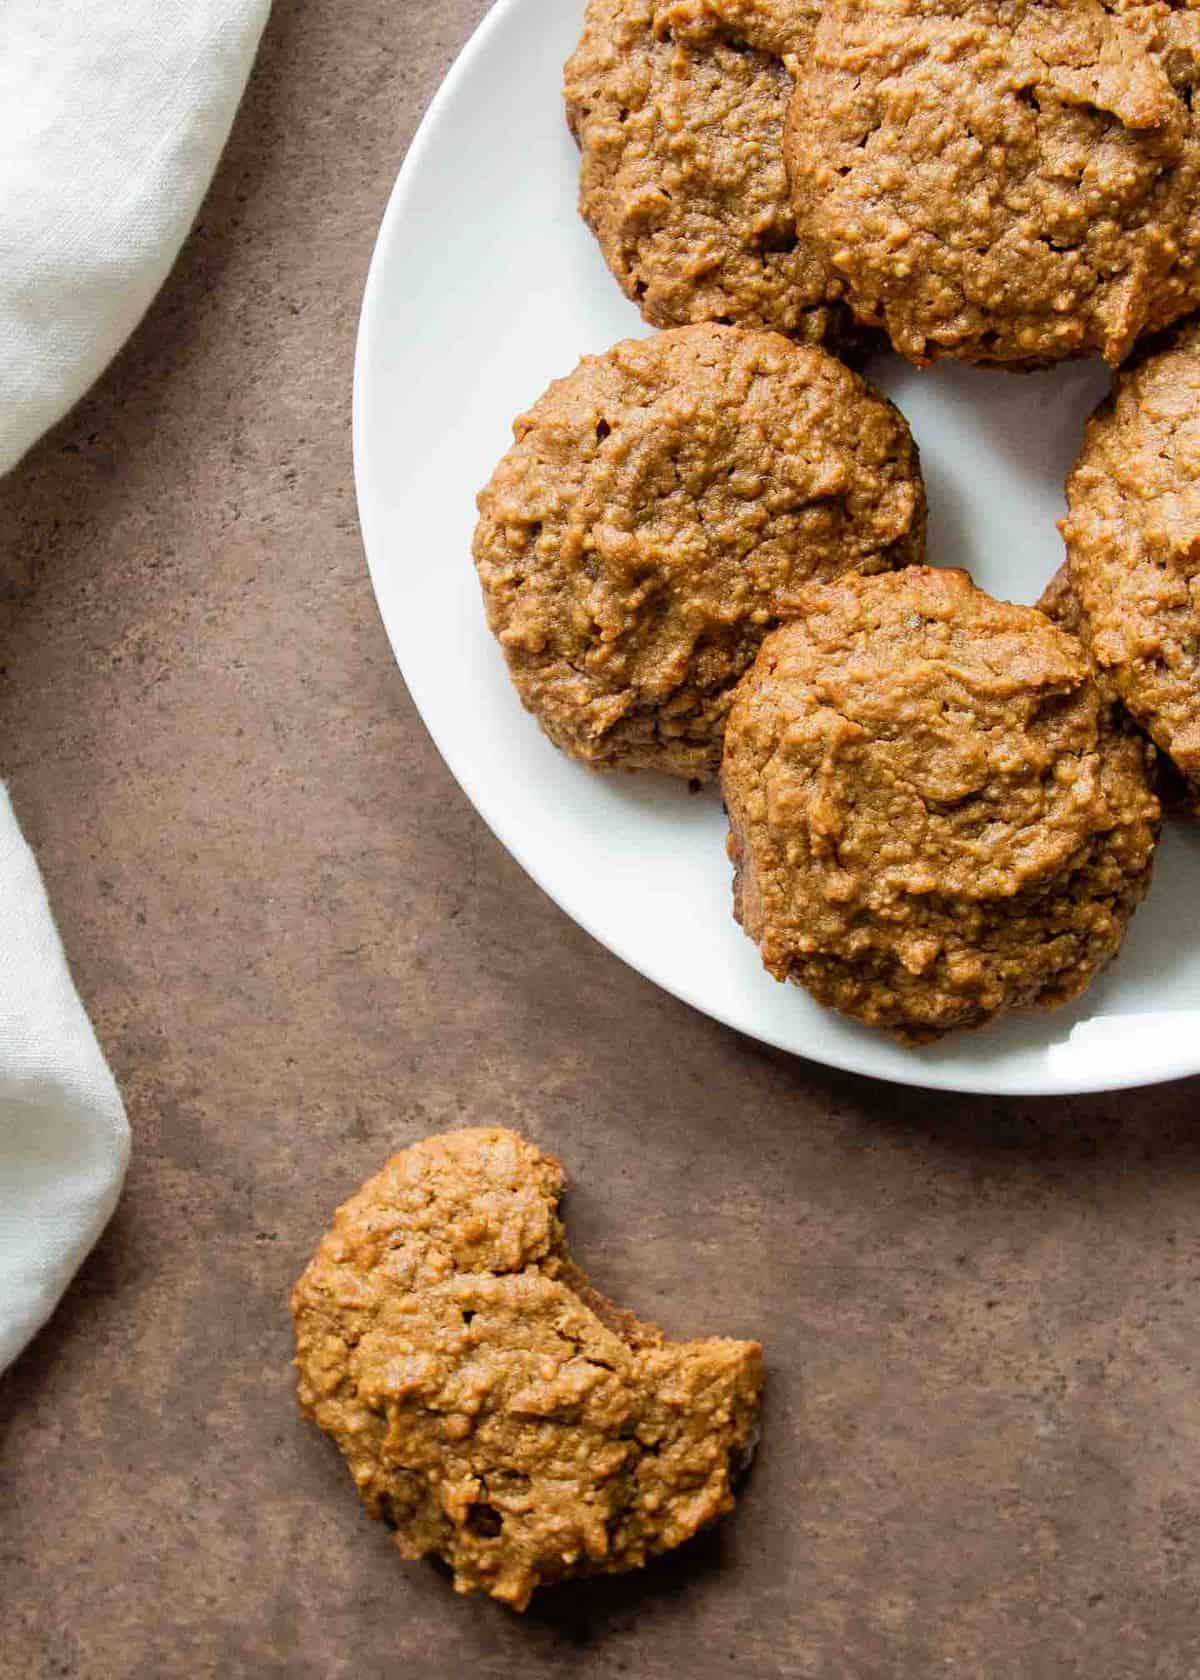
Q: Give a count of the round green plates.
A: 0